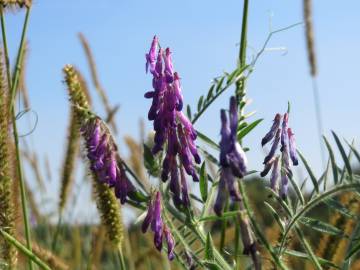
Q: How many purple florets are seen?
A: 5